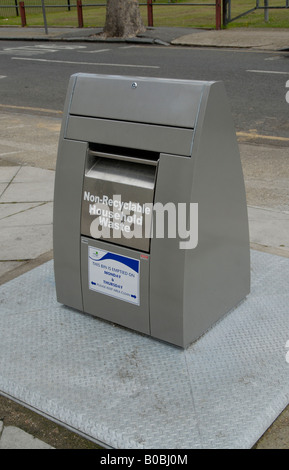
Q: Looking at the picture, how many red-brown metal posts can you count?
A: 4